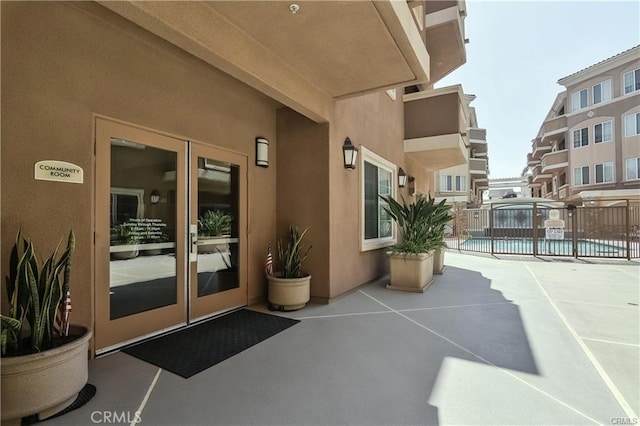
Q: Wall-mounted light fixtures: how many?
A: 3